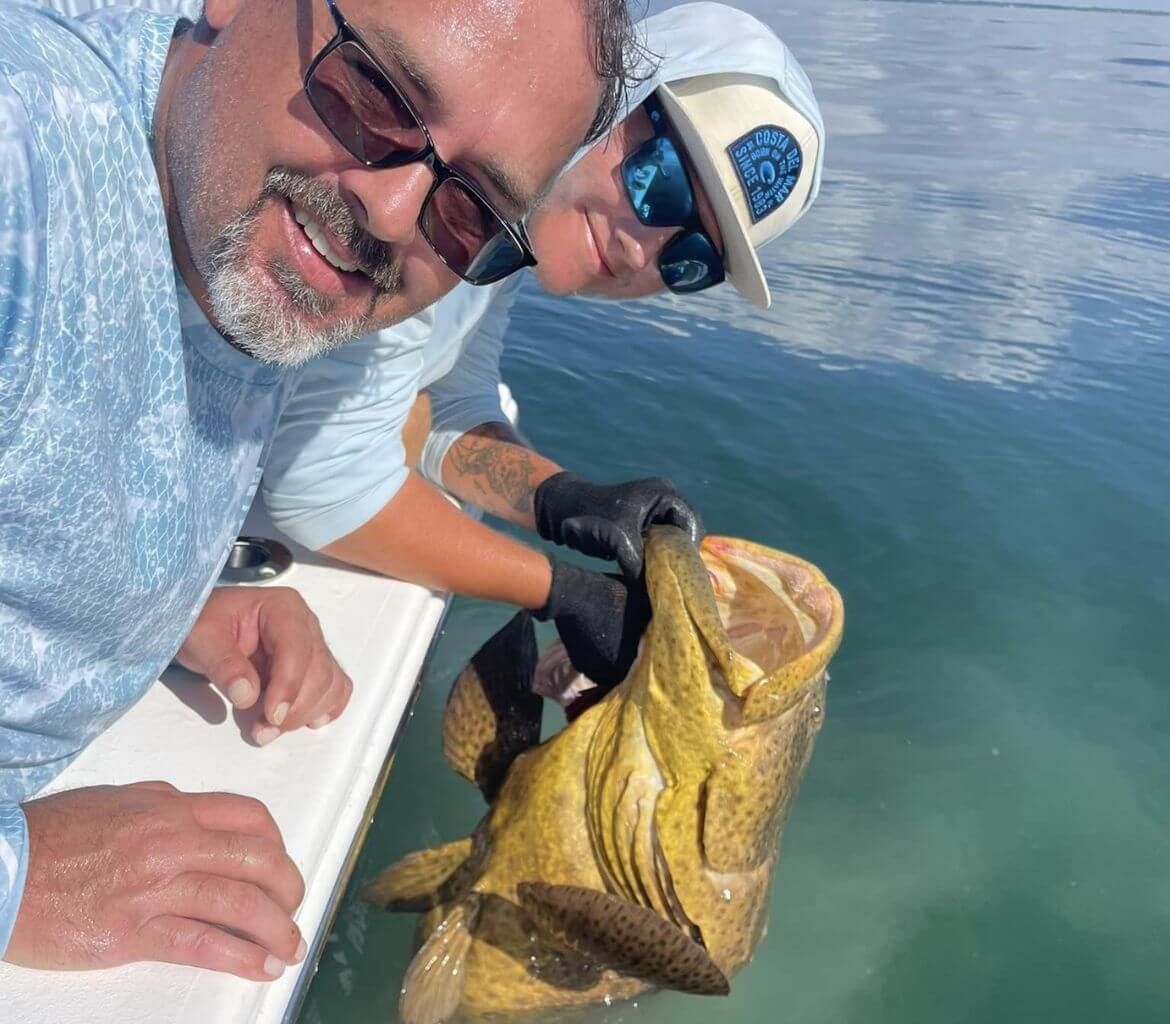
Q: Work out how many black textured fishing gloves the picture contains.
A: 2